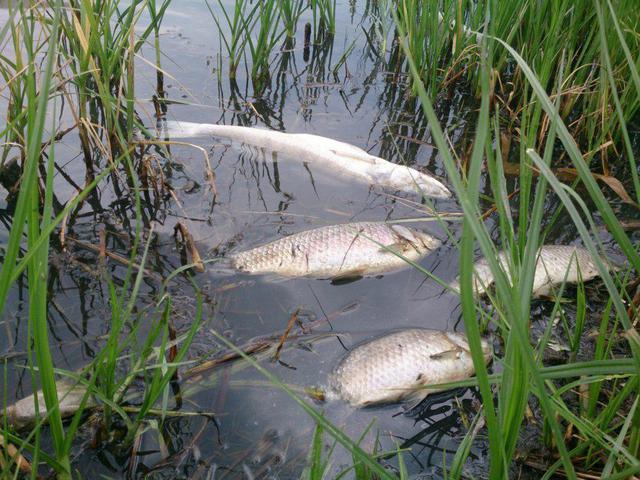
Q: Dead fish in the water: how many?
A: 5